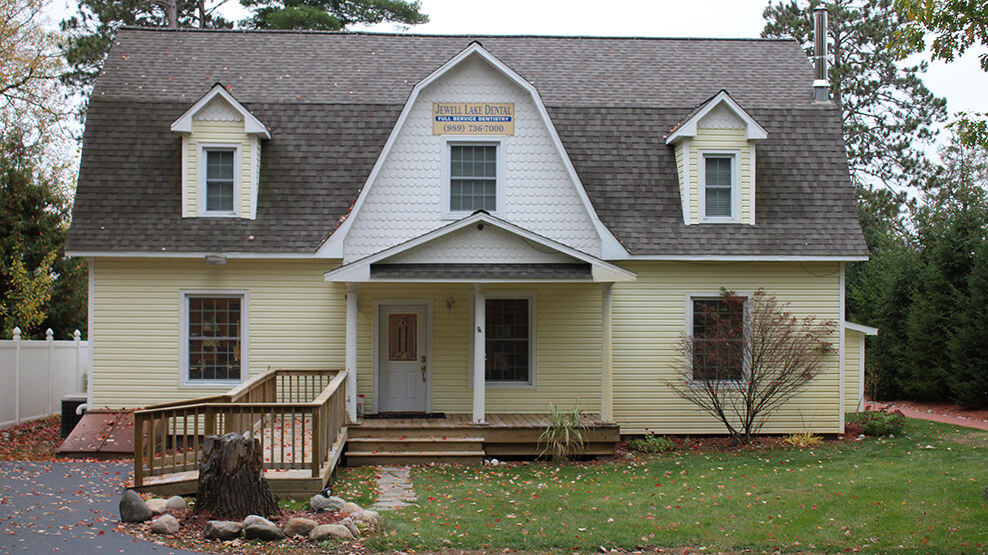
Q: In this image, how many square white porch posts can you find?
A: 3